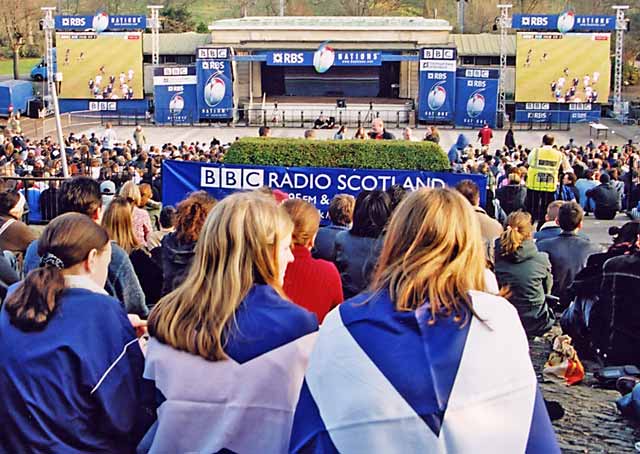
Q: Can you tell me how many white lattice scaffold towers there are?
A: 4